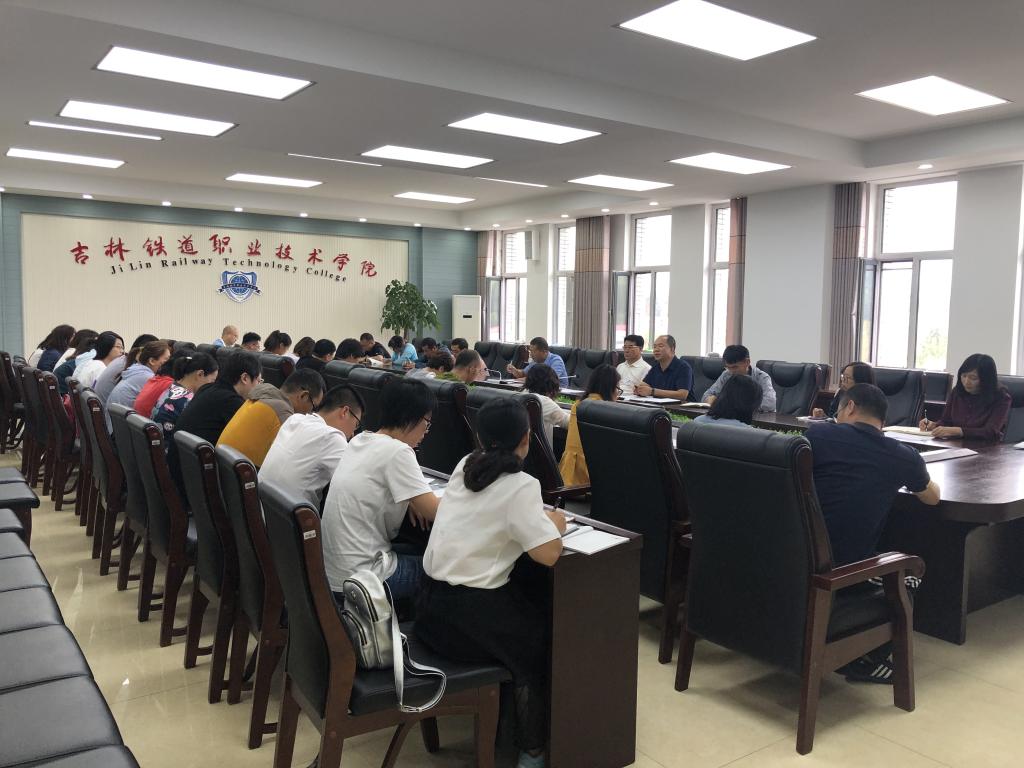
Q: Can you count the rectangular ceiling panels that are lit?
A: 11